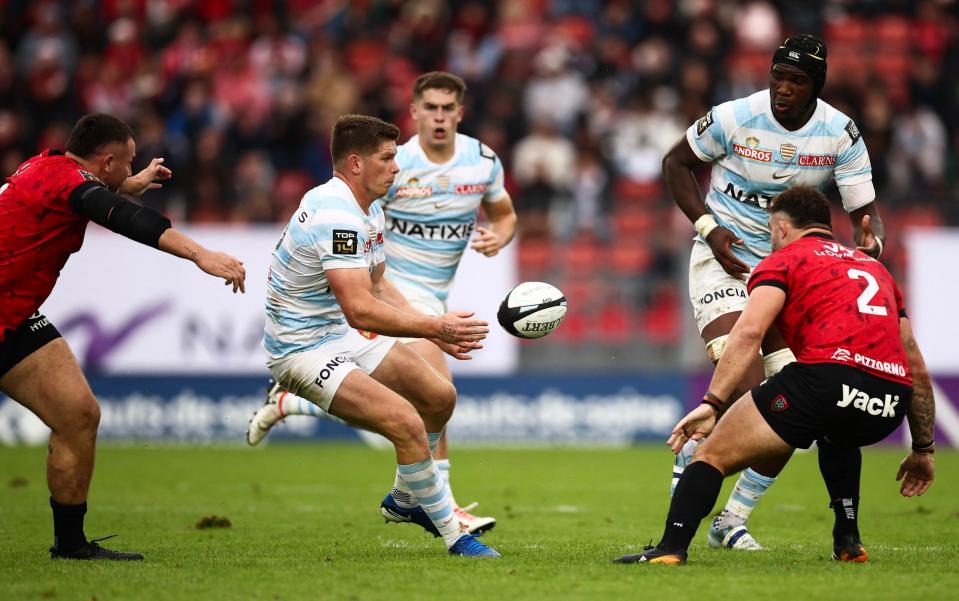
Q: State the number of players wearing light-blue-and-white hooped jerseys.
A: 3